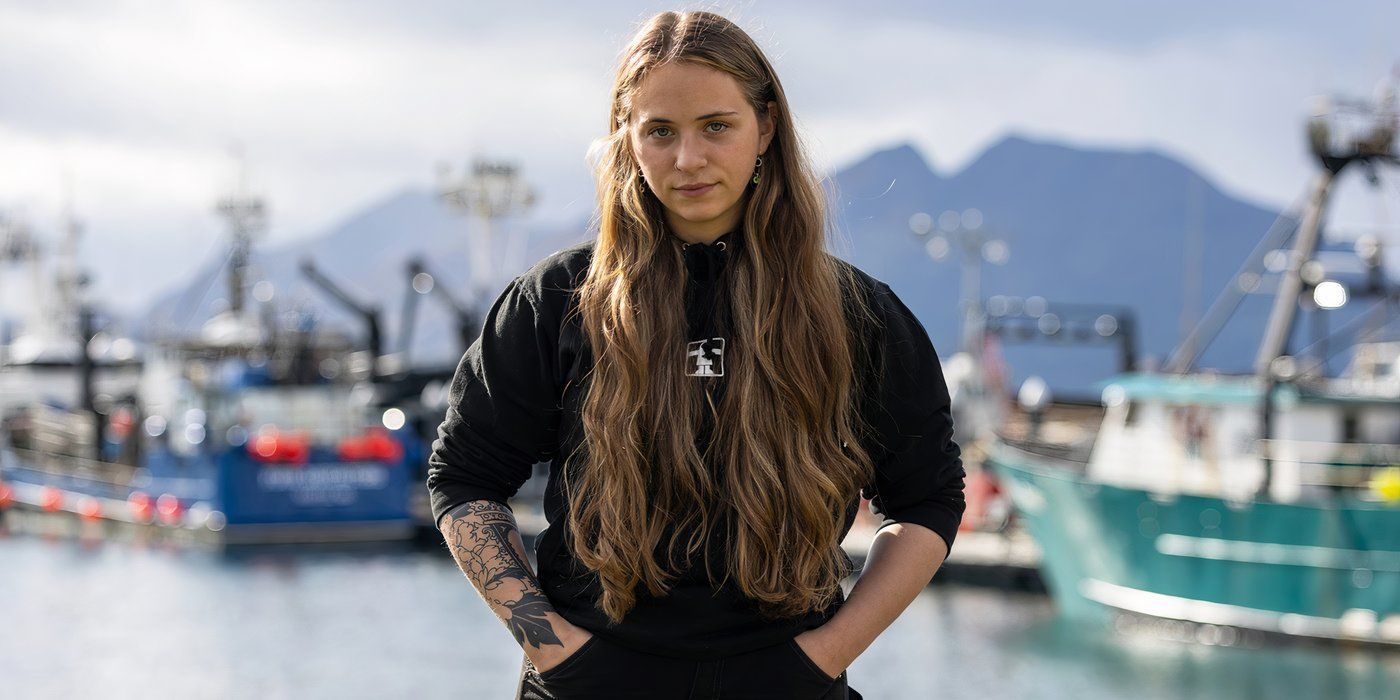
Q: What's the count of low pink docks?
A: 0